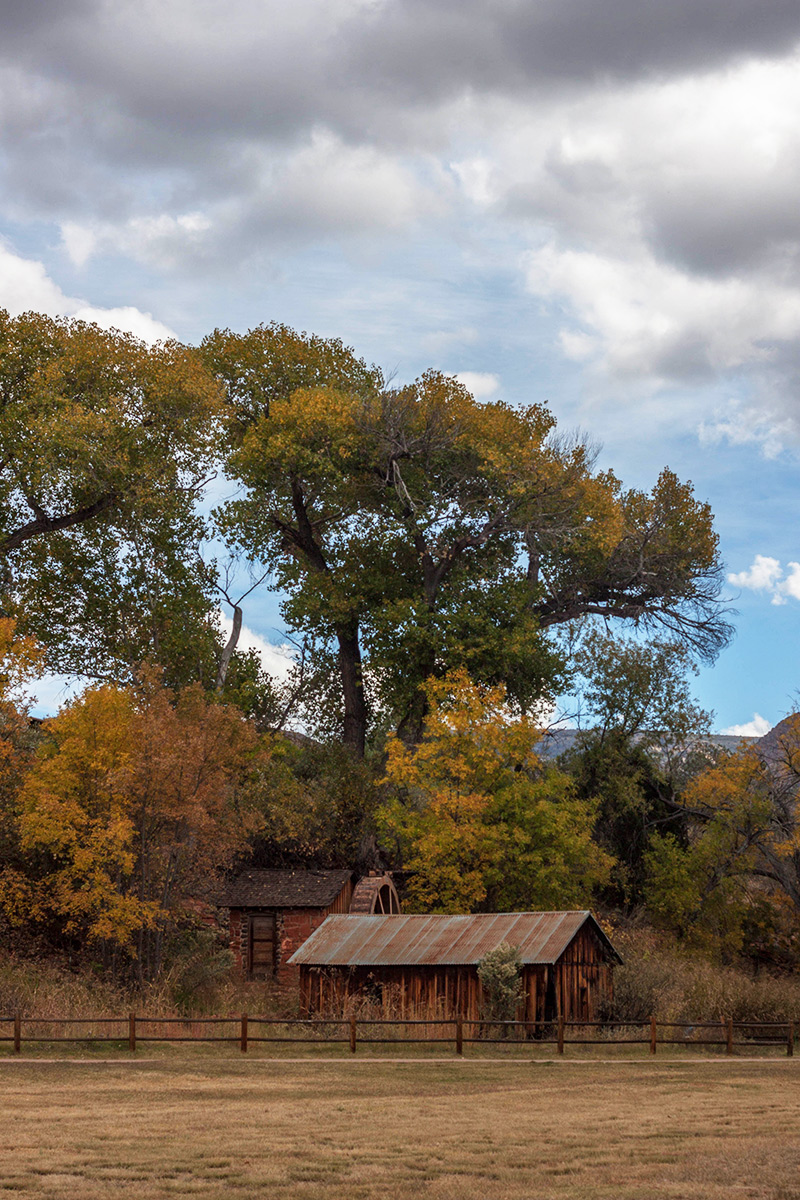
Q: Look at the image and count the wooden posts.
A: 9